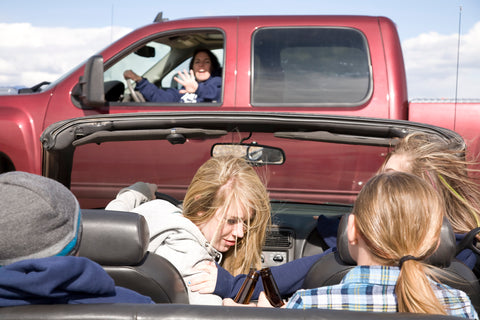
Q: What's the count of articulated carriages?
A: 0